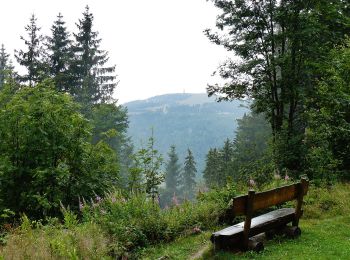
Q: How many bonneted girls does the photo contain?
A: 0